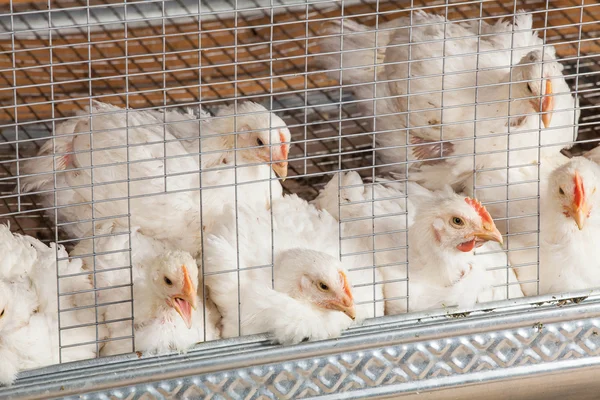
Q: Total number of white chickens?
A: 7